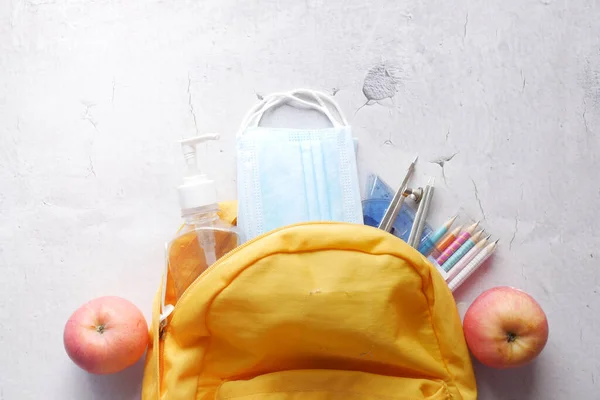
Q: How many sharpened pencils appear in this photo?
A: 6